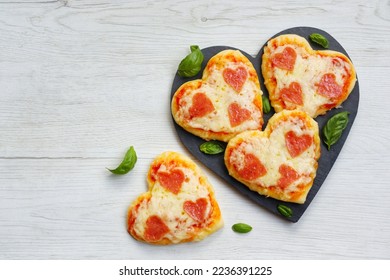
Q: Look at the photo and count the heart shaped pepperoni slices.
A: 12